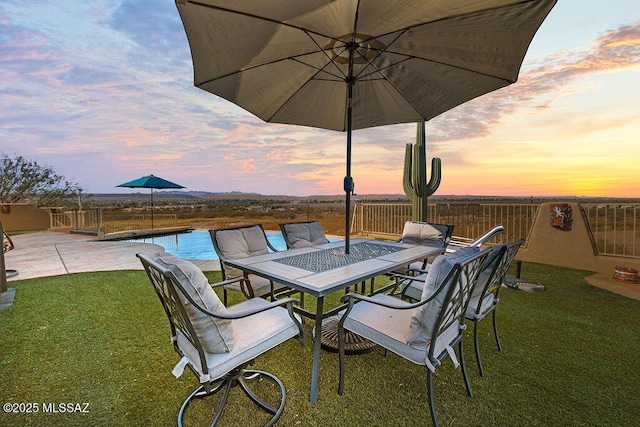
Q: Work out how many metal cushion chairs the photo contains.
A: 6